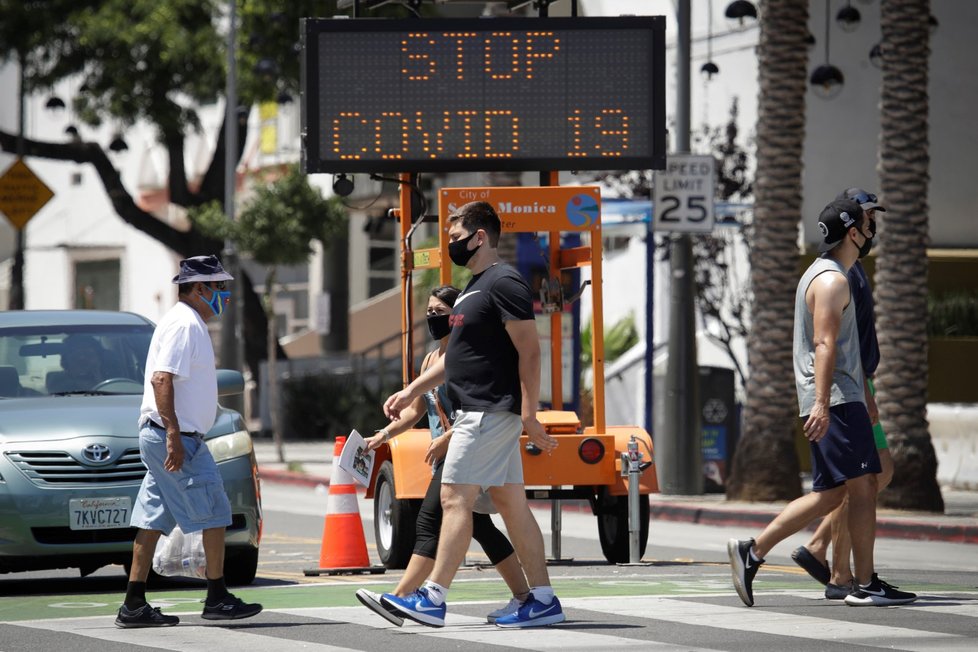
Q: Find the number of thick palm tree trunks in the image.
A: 2